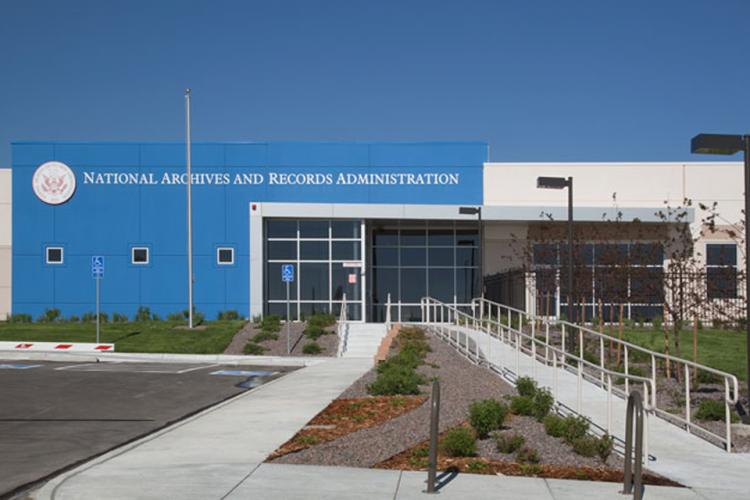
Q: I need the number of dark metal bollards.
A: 2